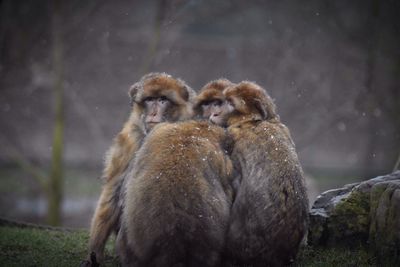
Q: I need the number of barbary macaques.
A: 4